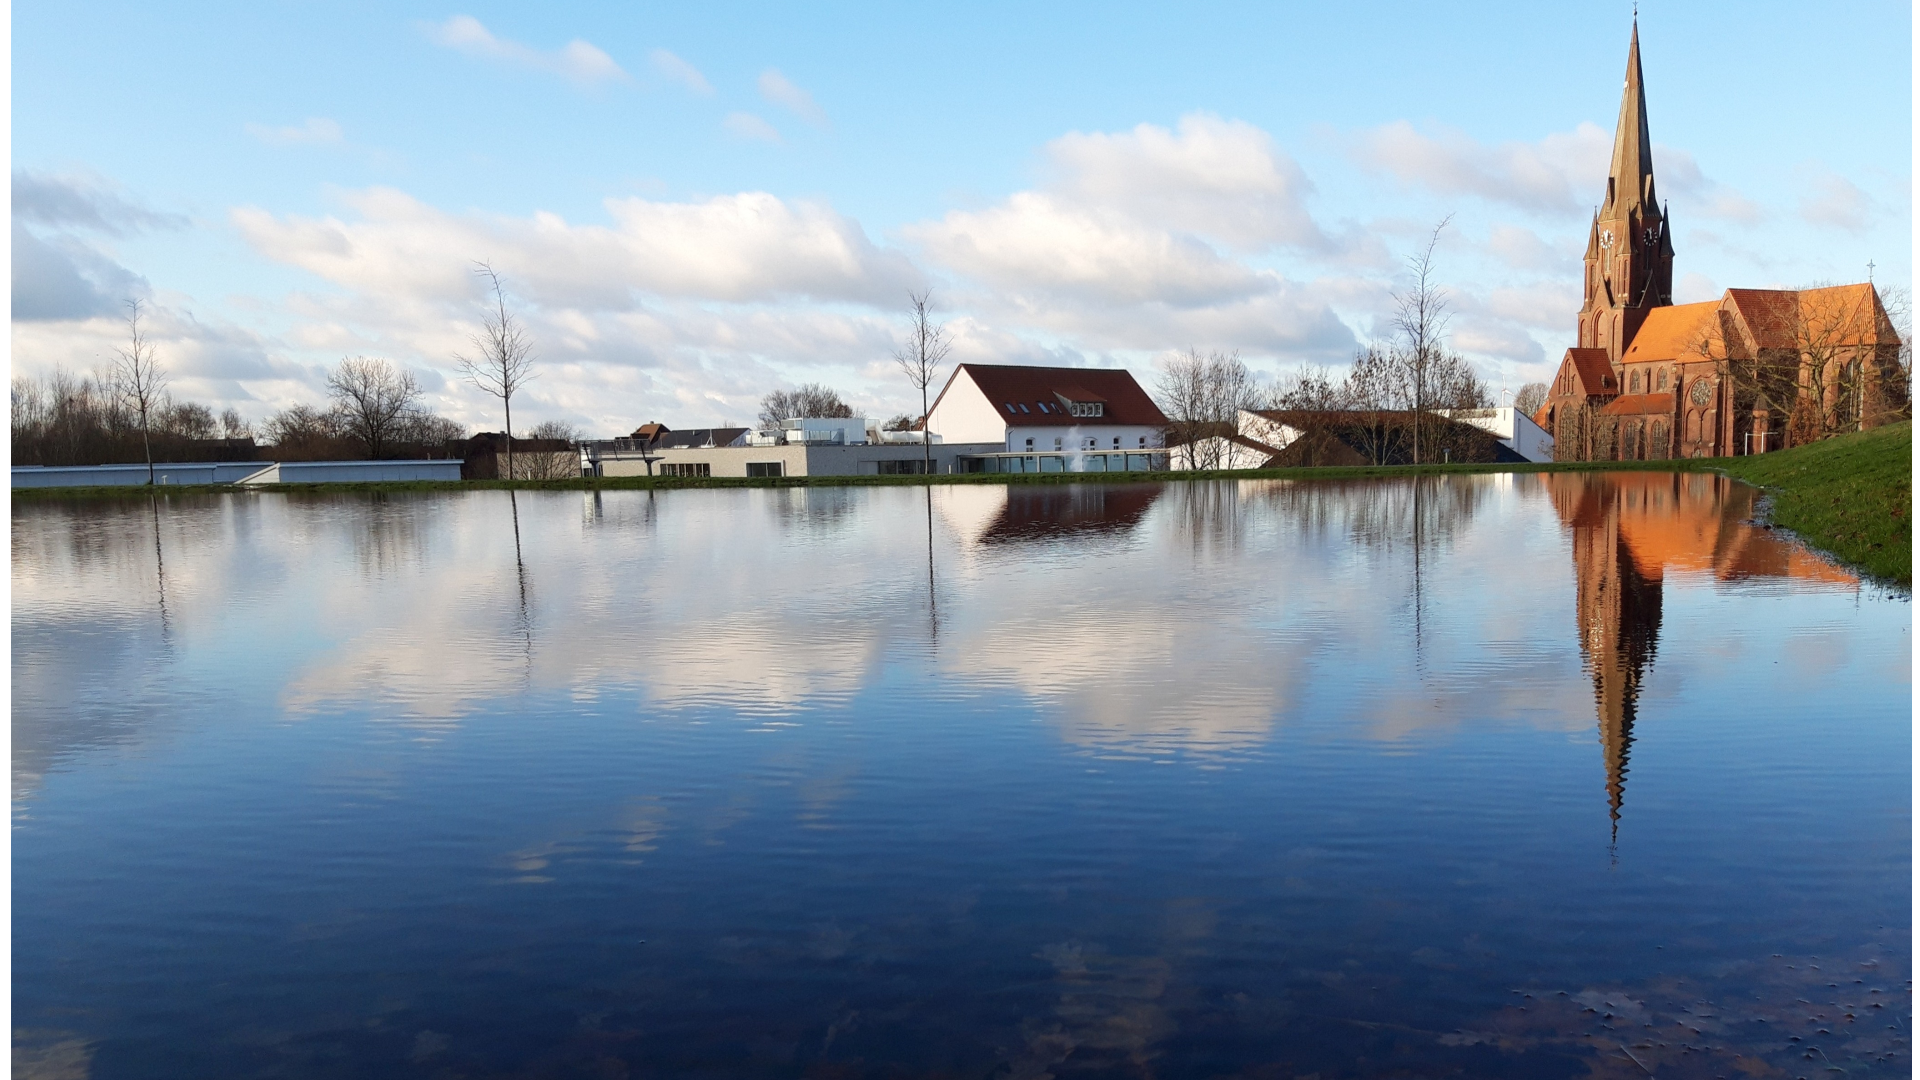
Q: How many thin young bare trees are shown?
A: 4